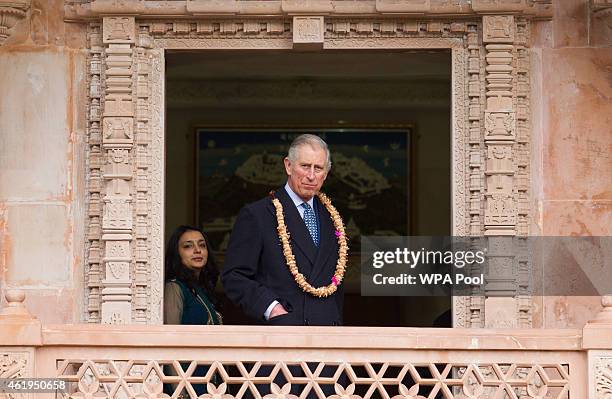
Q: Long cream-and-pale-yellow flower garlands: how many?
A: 1